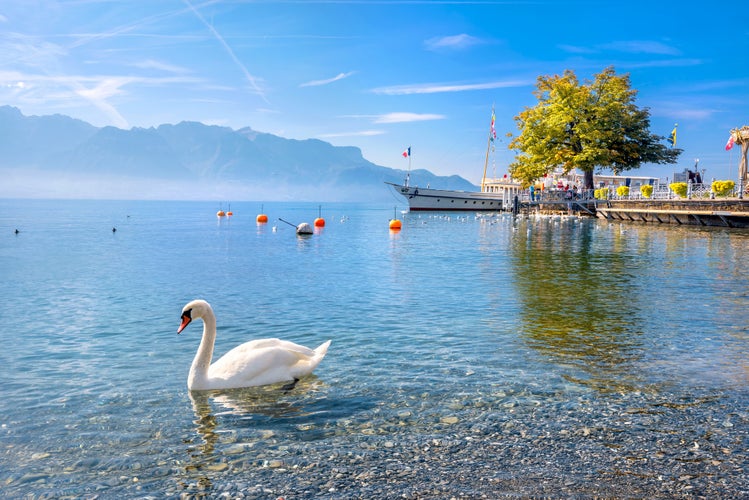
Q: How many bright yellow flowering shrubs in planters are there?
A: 5